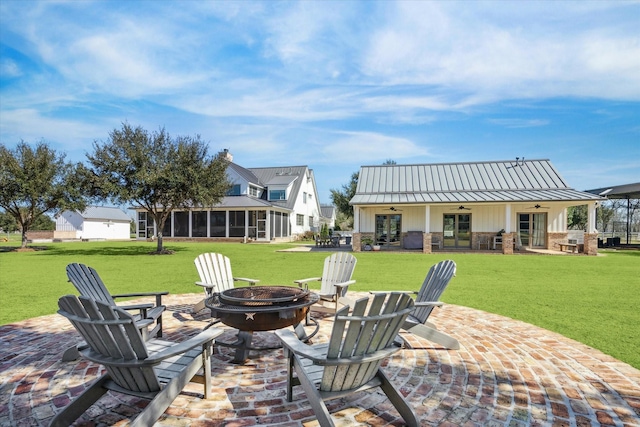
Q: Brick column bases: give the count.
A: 4